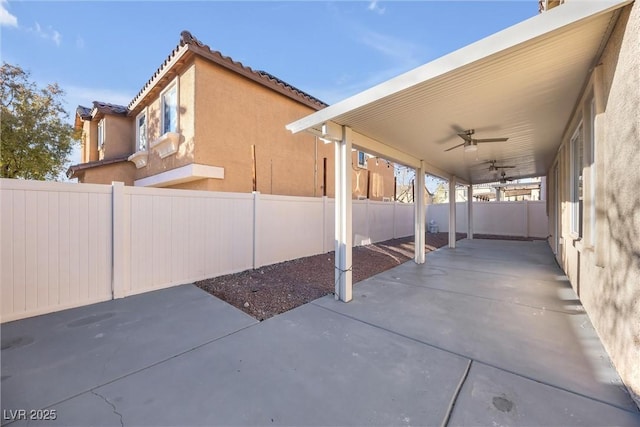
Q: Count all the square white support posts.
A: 4